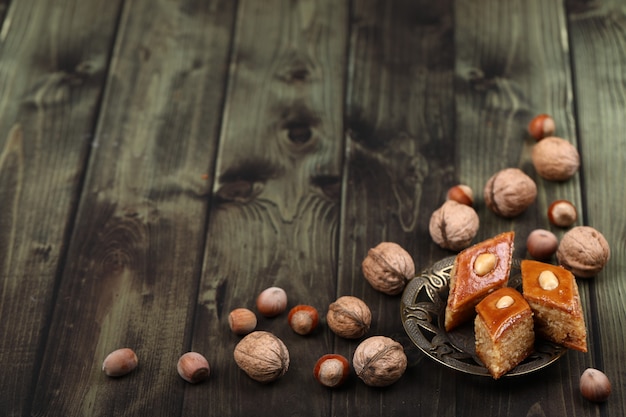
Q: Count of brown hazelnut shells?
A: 11